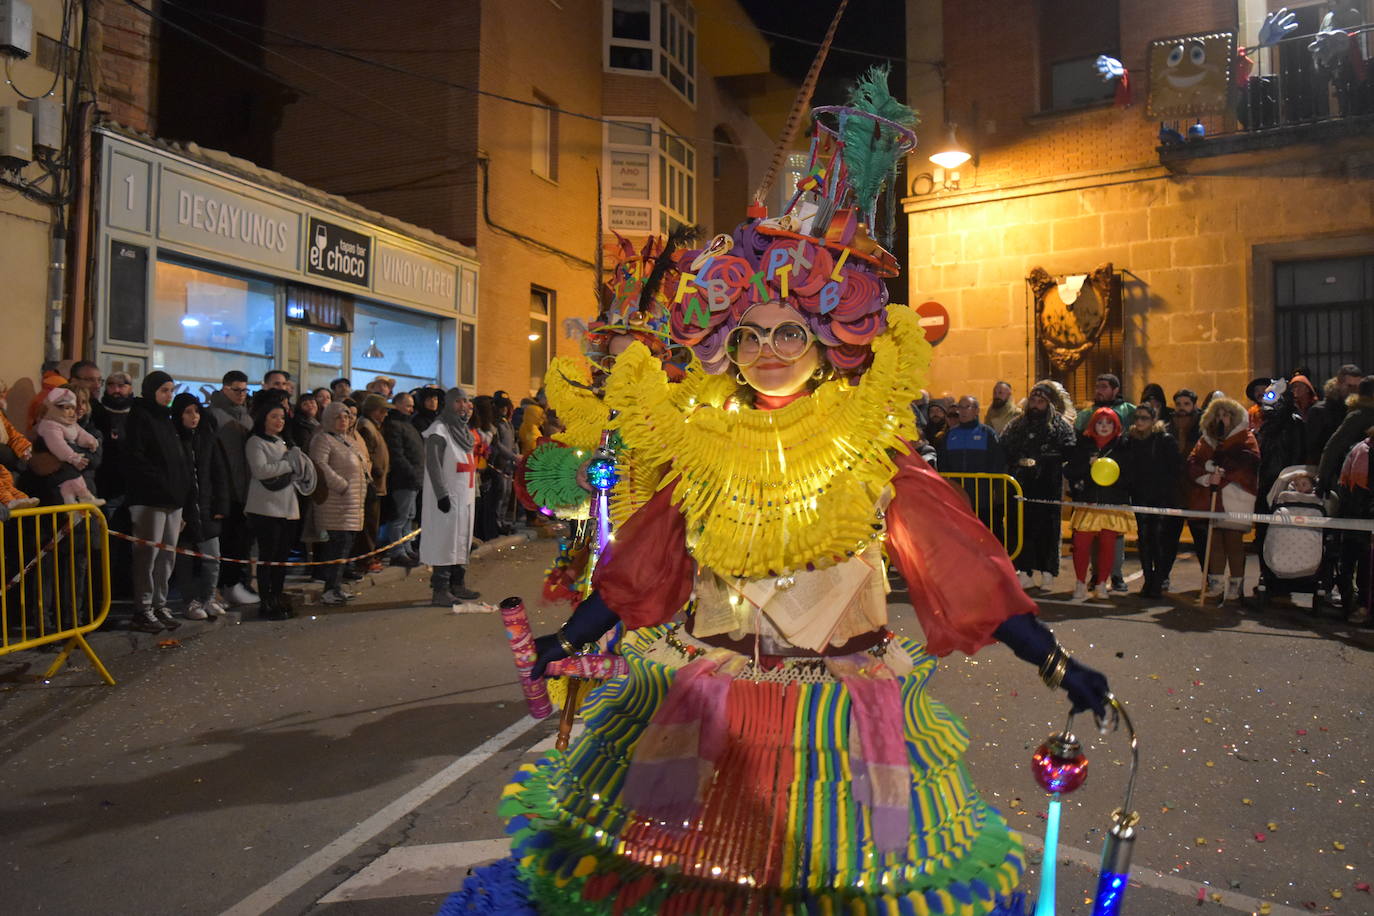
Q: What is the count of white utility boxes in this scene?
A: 3